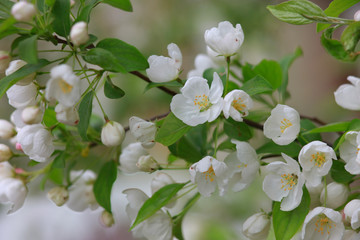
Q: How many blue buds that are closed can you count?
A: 0